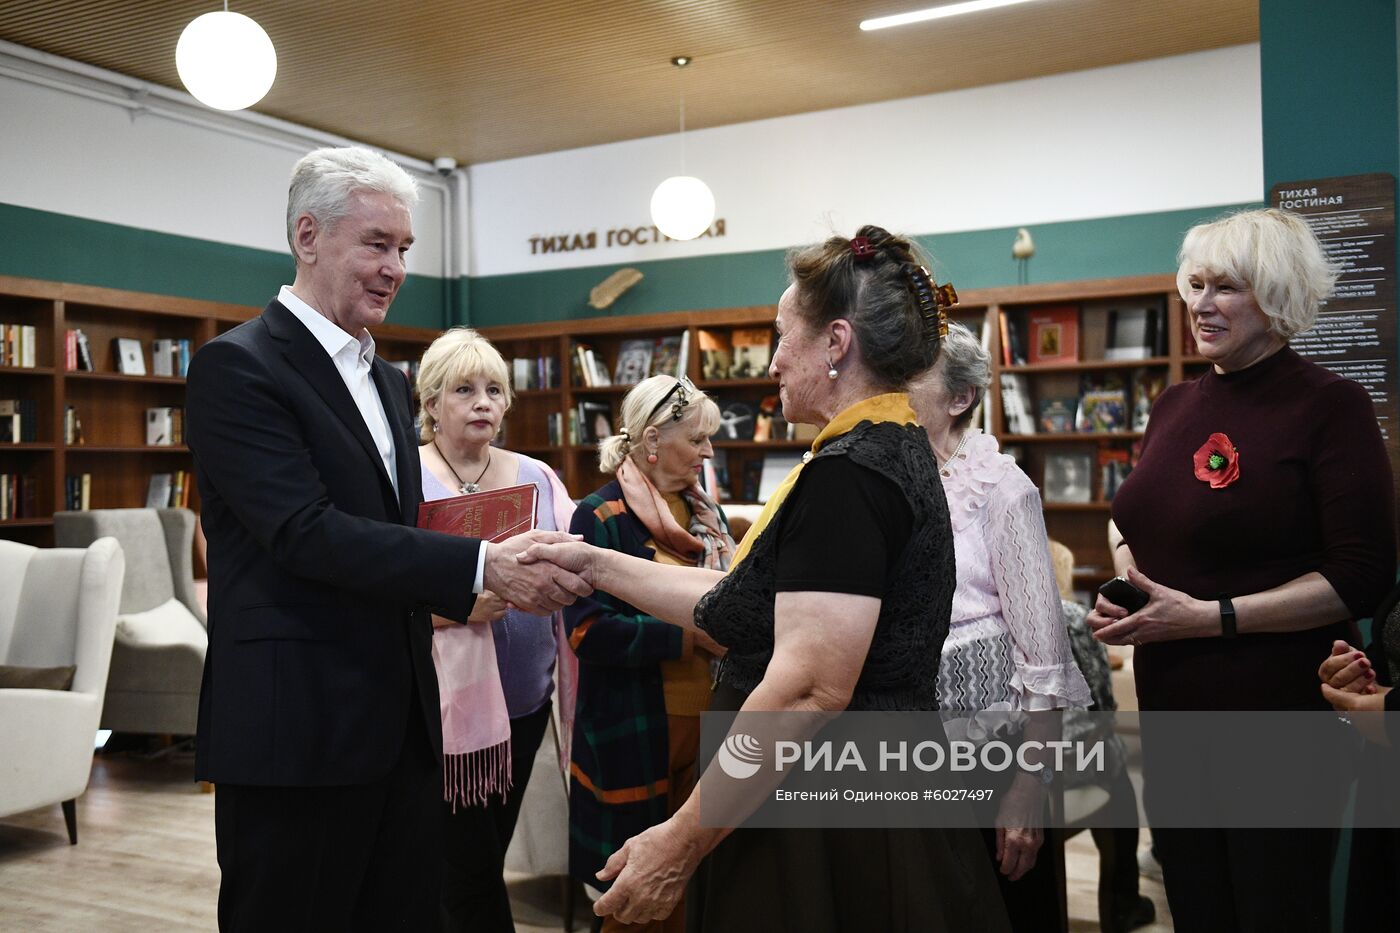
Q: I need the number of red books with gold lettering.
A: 1